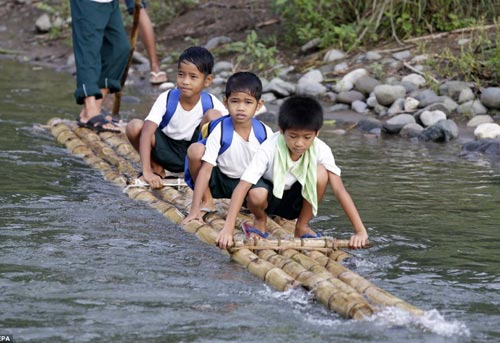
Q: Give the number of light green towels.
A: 1